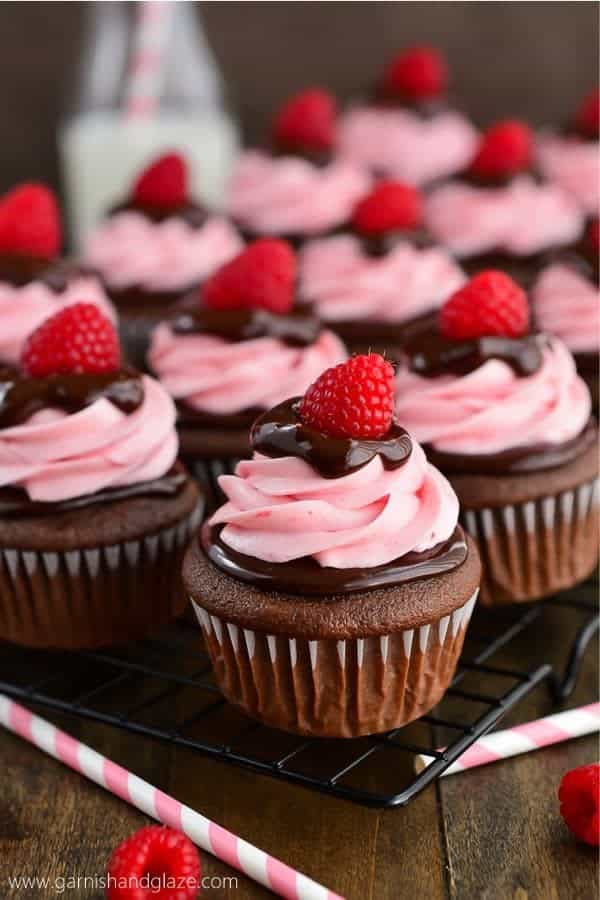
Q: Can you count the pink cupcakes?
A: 12